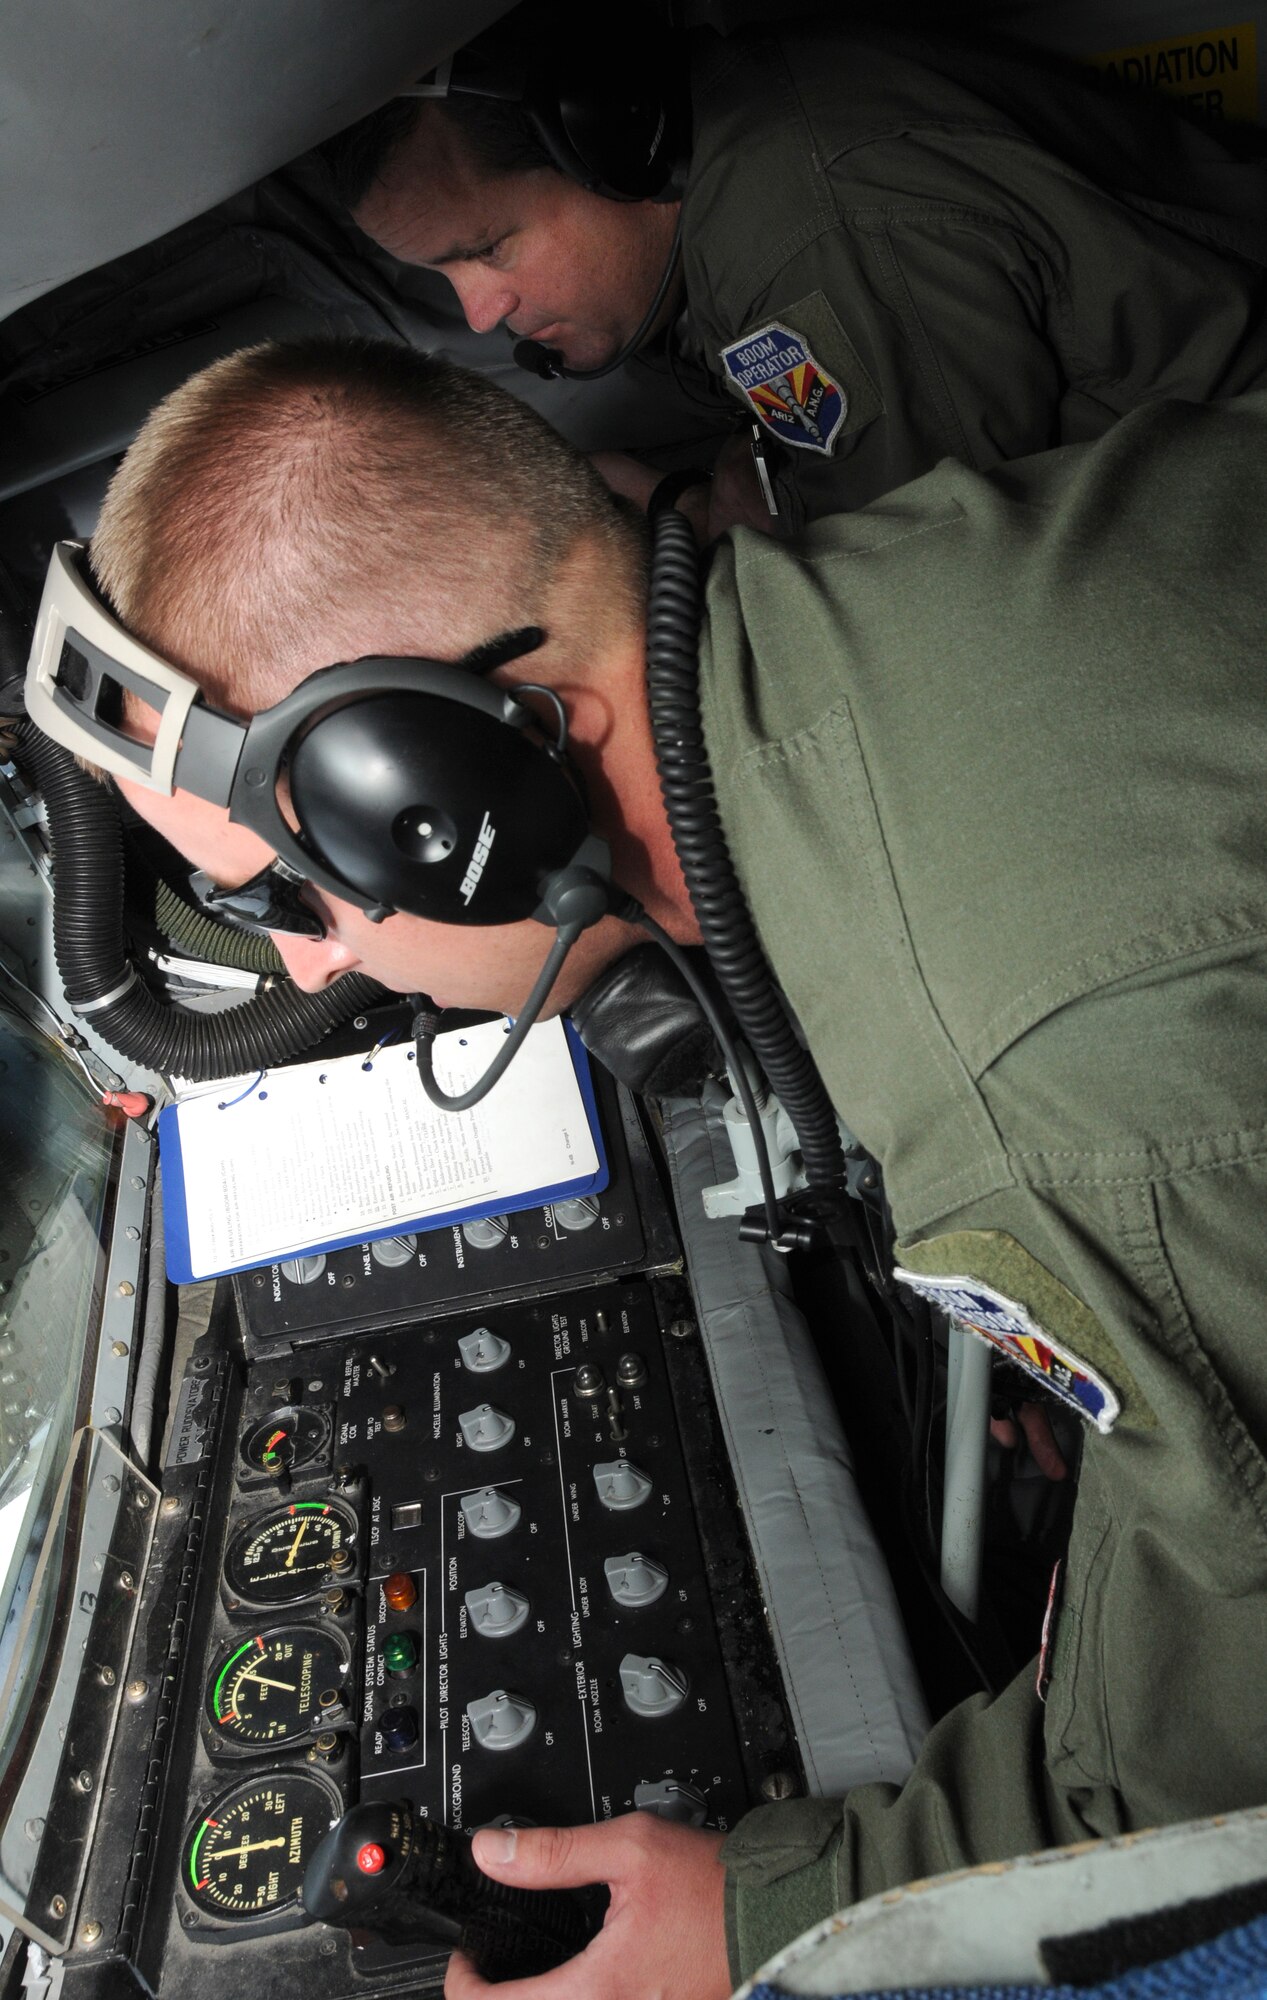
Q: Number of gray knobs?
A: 14